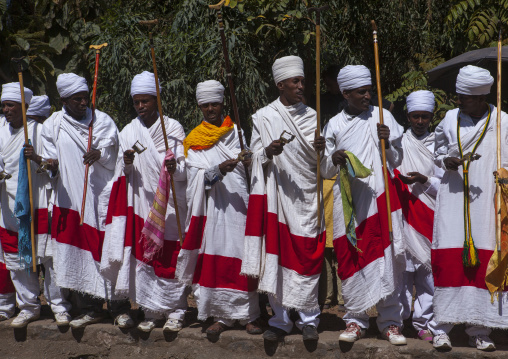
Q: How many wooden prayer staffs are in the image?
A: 7